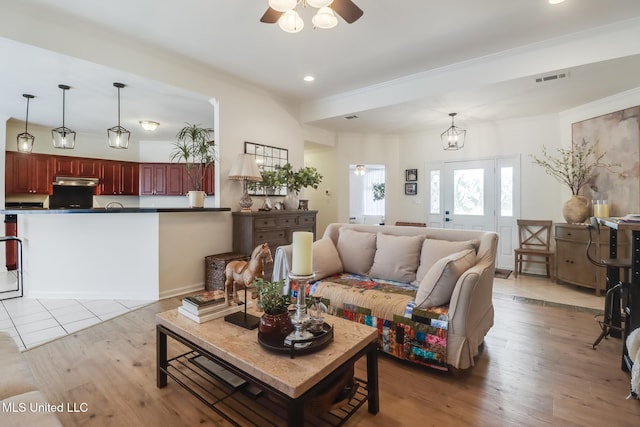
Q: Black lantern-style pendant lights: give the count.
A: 4